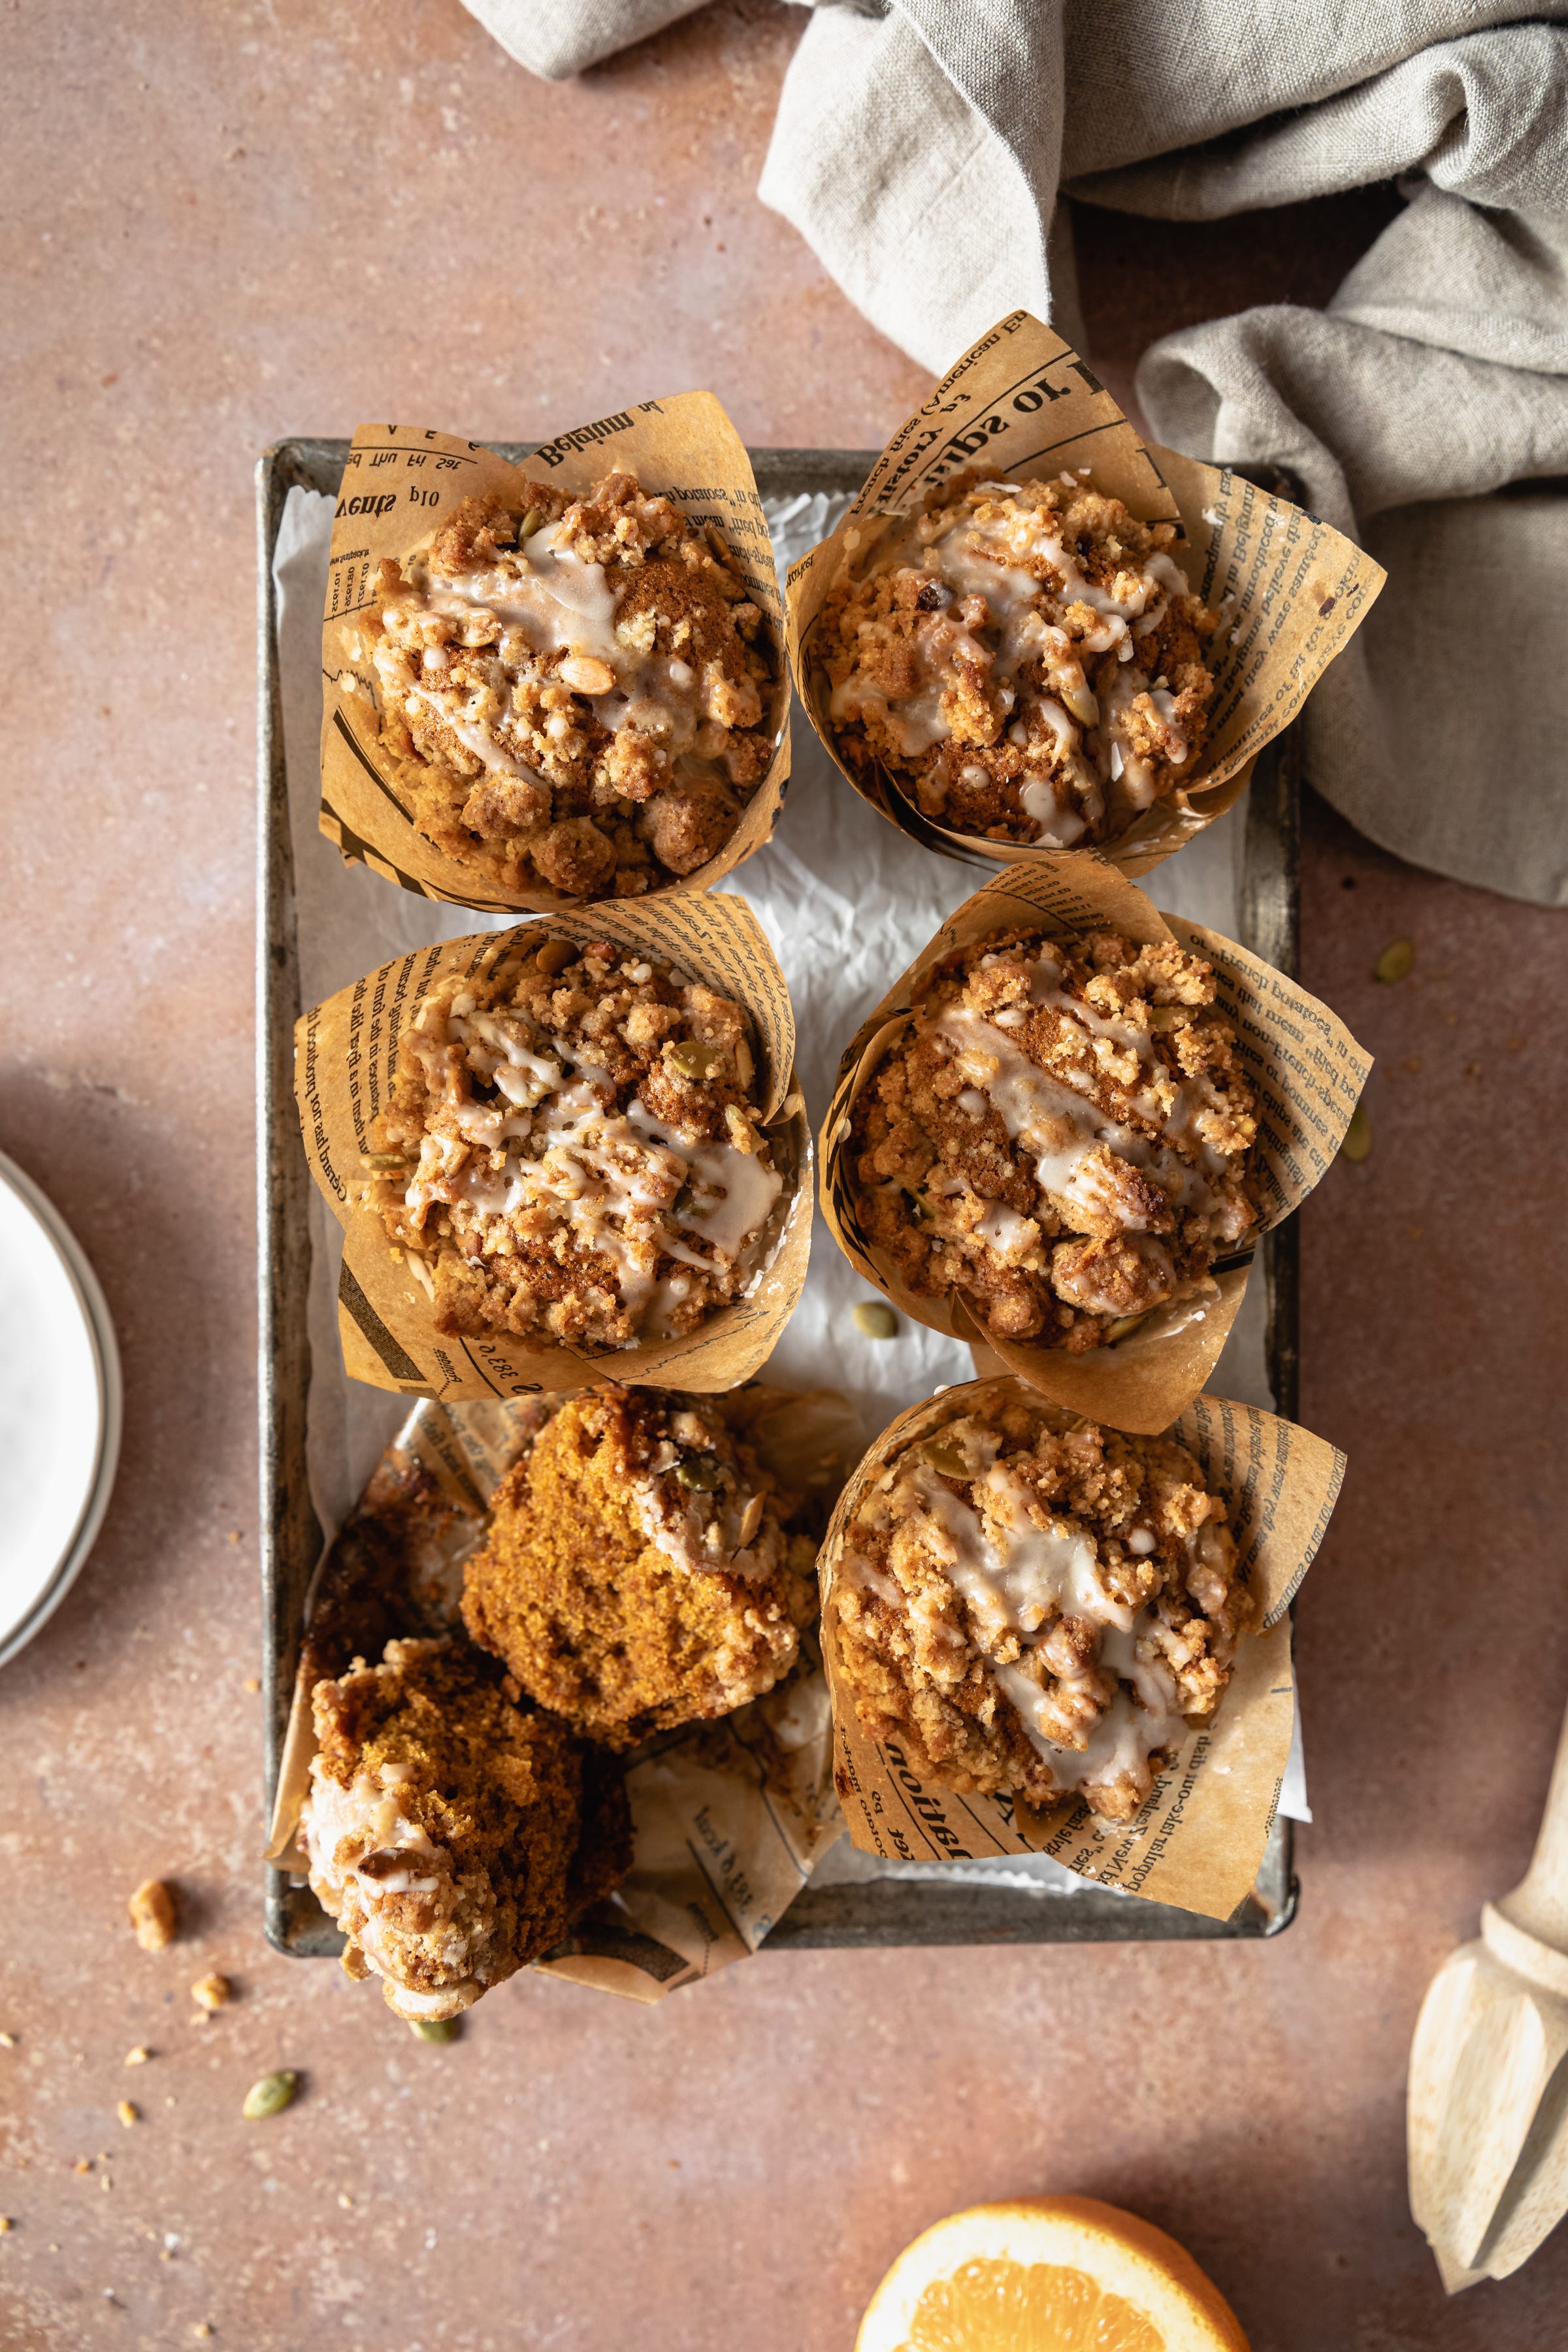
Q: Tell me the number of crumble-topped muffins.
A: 6